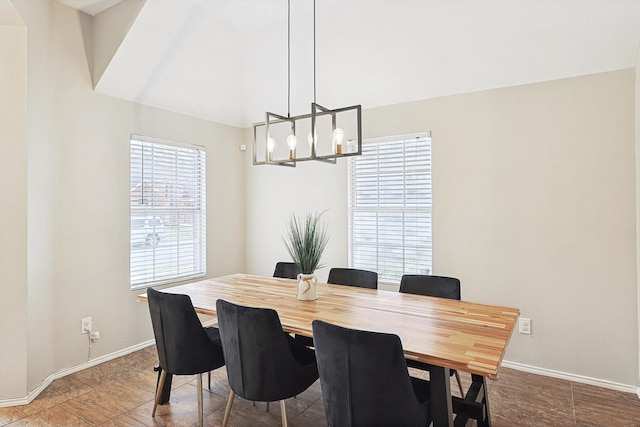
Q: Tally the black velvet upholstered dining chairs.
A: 6